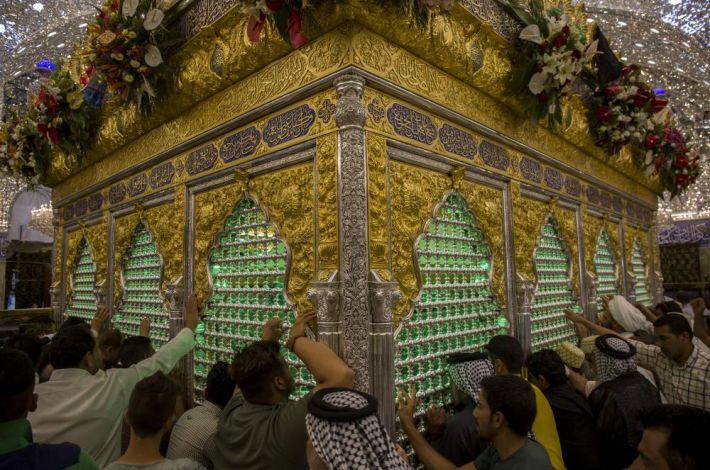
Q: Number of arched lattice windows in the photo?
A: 7